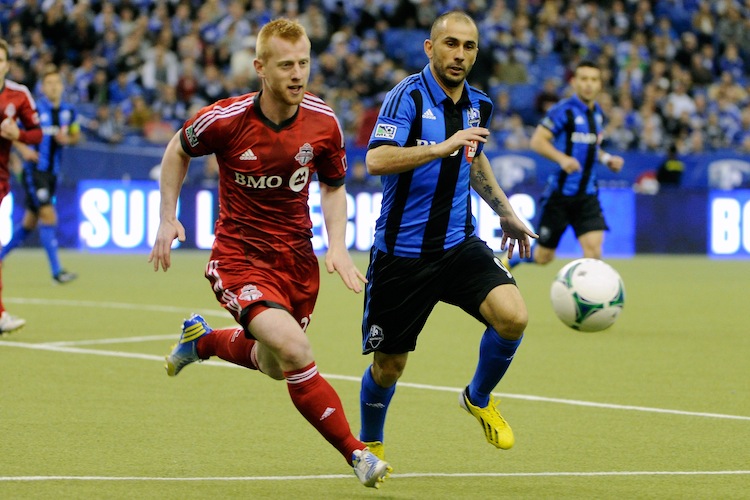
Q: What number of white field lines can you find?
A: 4